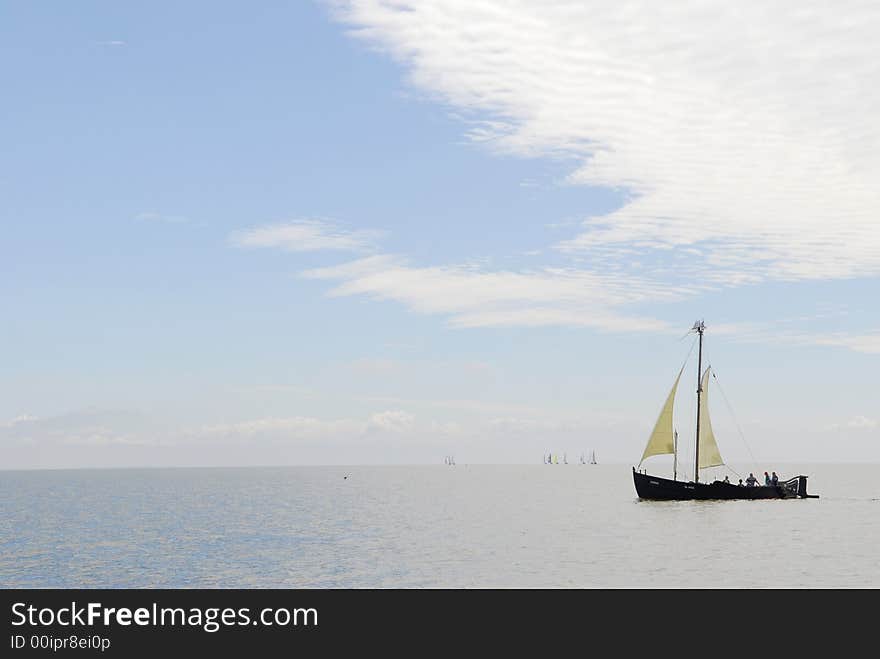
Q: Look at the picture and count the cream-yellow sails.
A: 2